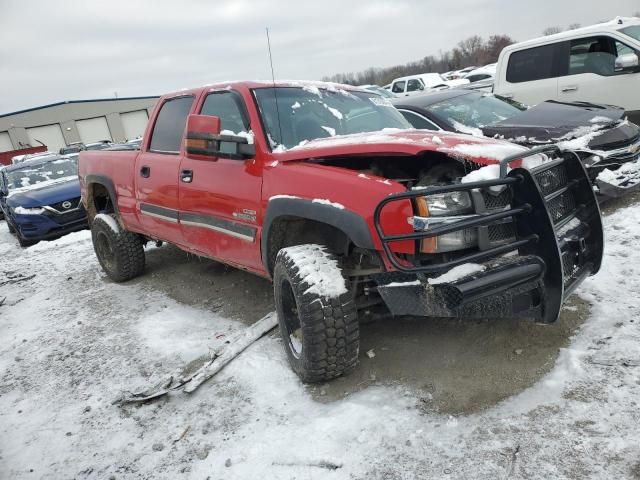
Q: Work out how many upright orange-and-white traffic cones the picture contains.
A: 0